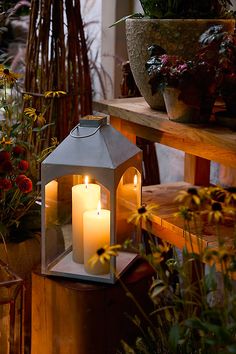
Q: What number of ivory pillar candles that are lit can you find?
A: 2